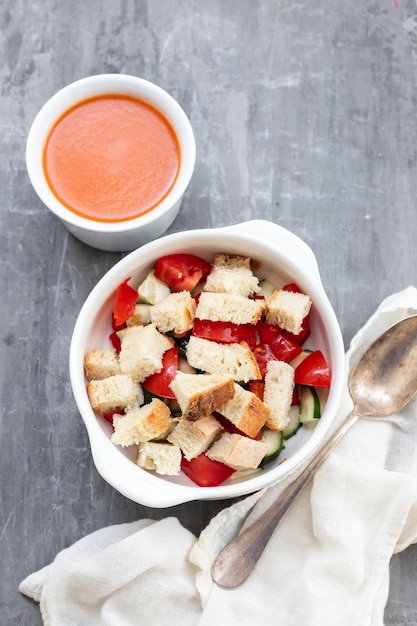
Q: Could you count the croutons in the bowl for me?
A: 15